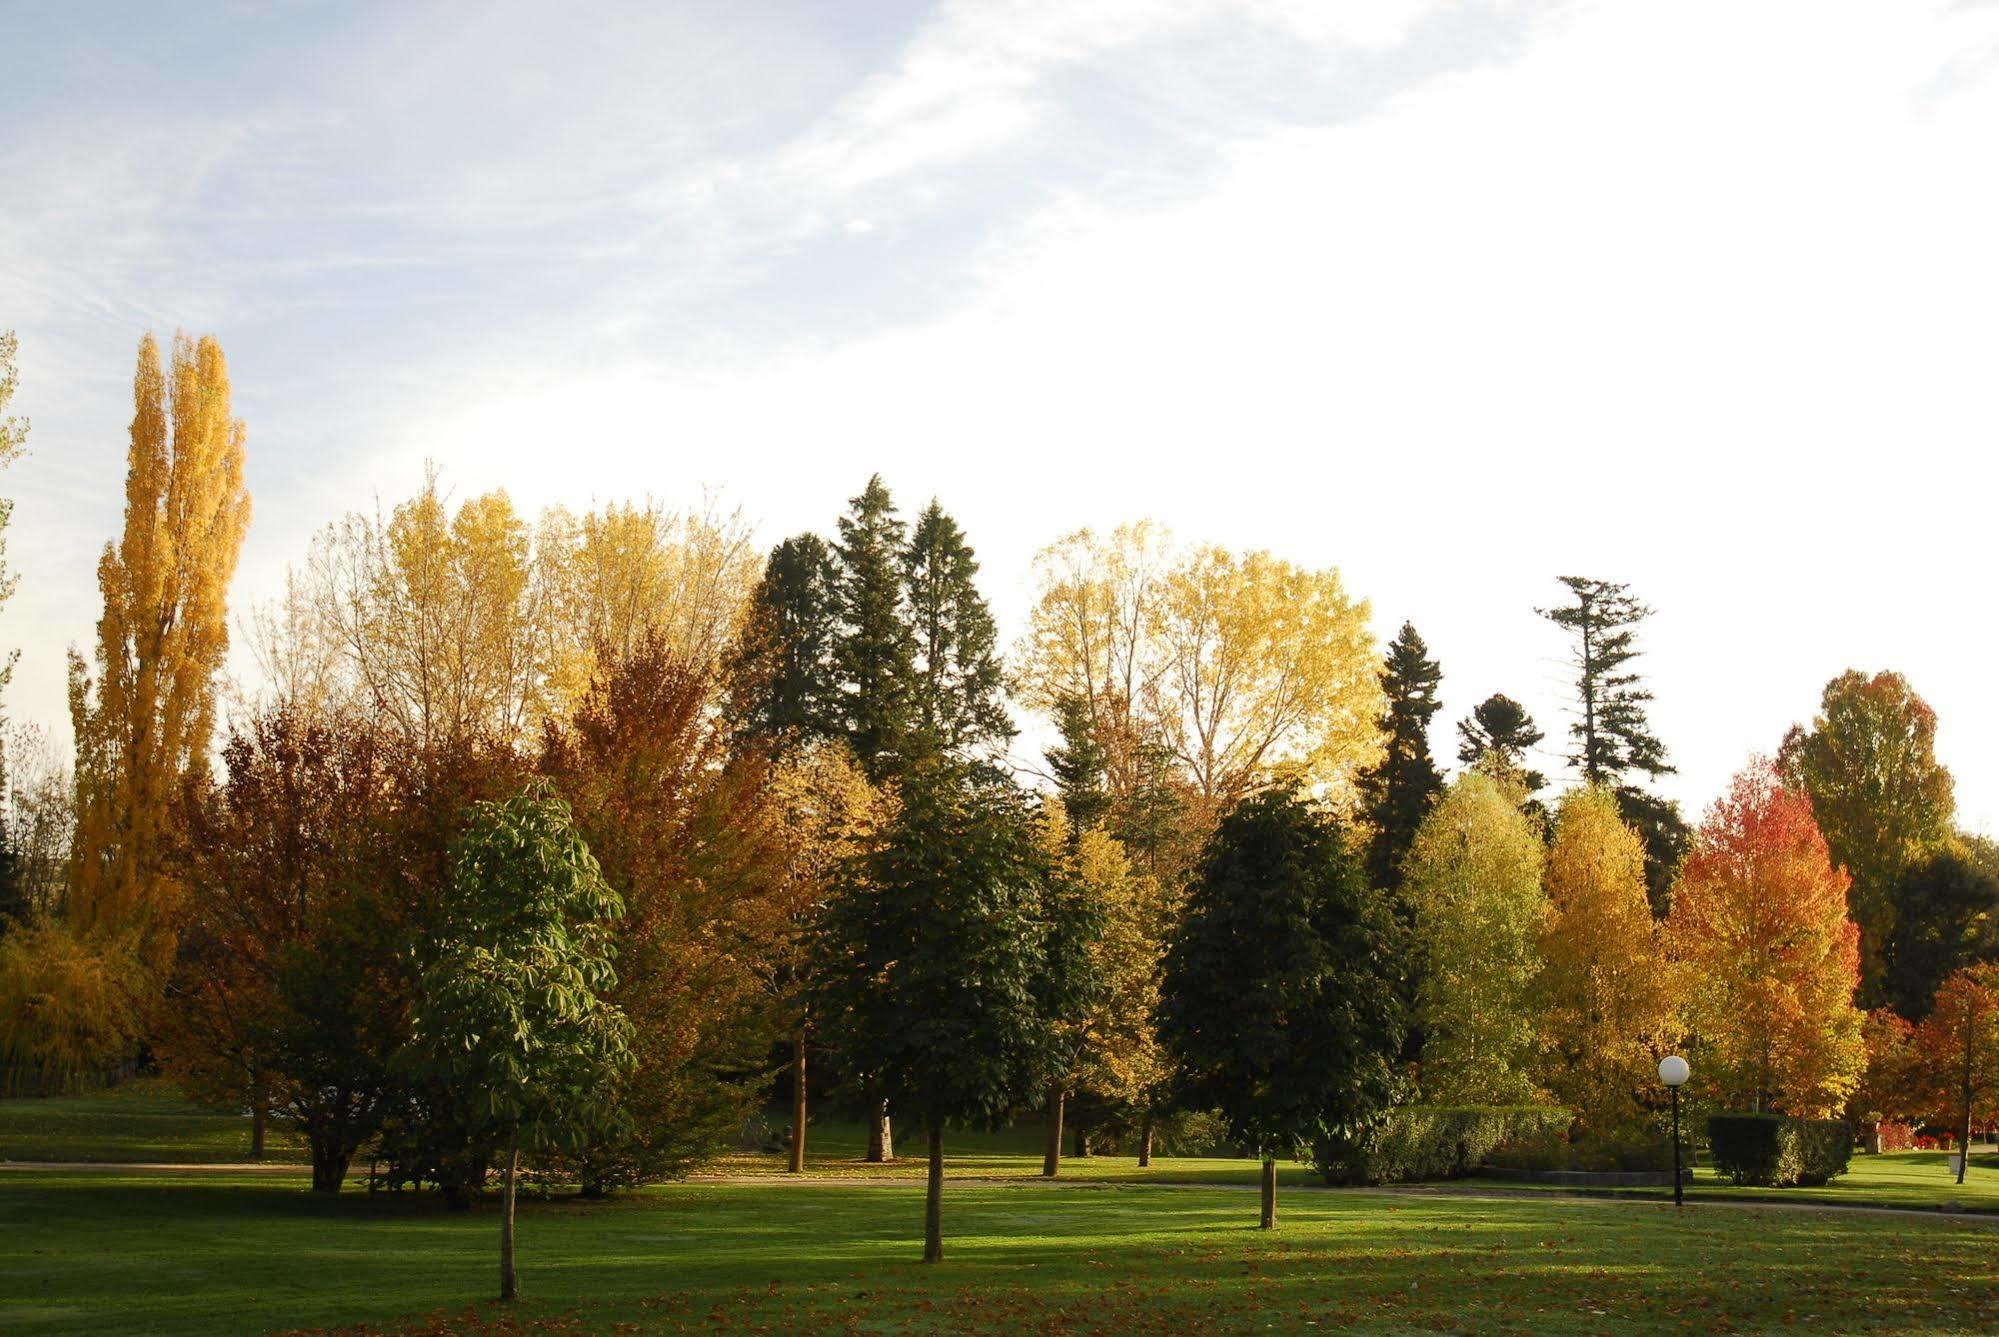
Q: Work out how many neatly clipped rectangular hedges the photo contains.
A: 2